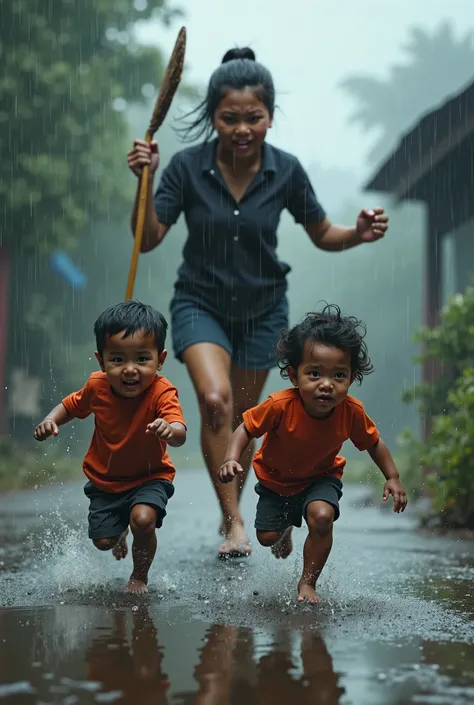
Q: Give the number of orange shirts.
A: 2